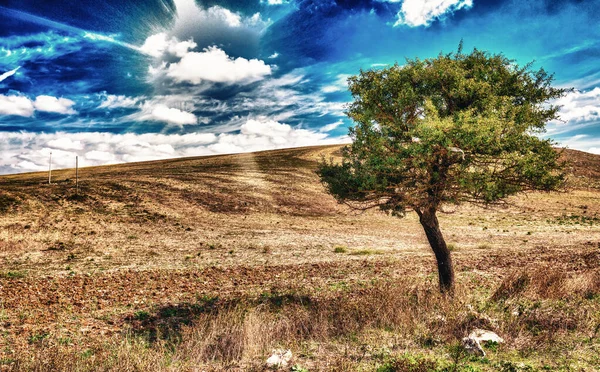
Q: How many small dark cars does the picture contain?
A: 0